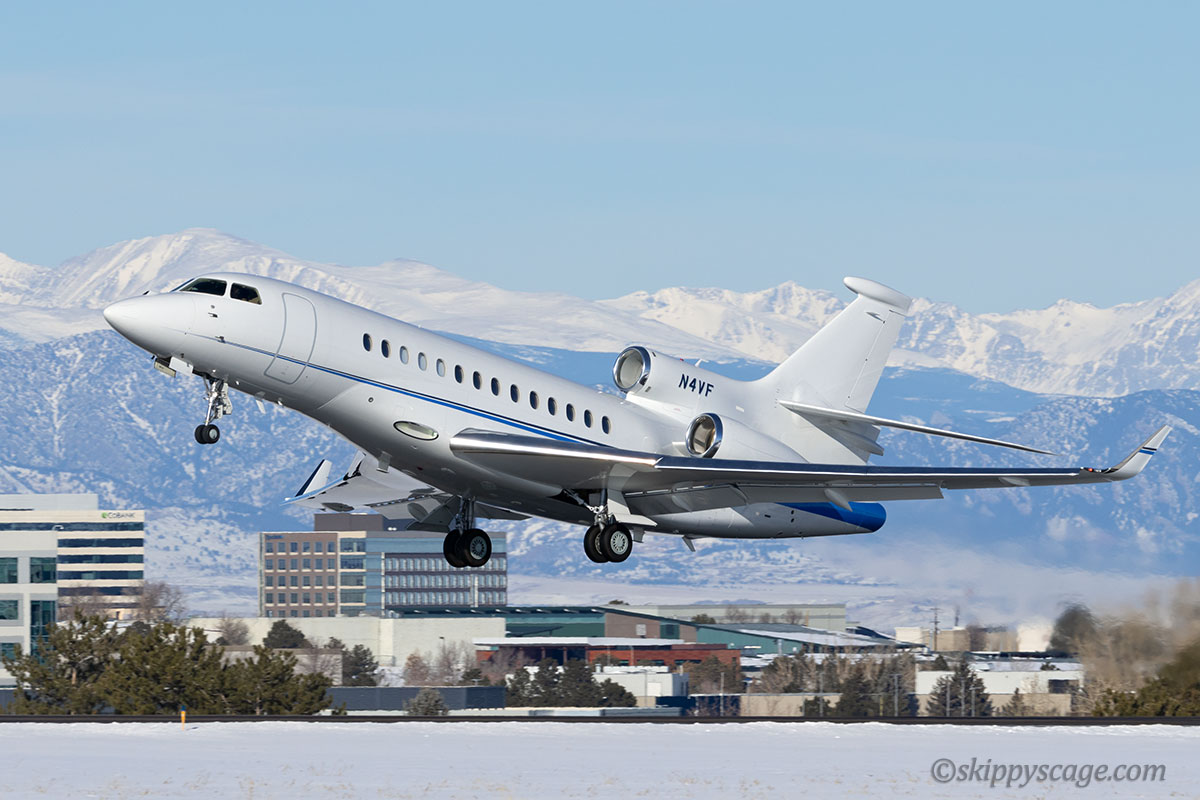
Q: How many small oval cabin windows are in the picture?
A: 14